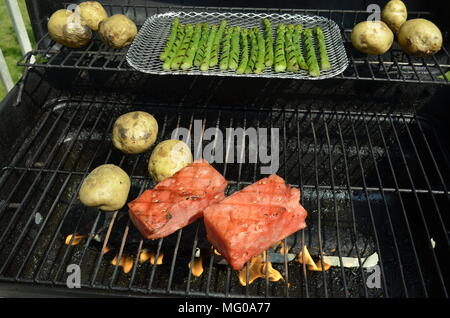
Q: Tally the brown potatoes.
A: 9